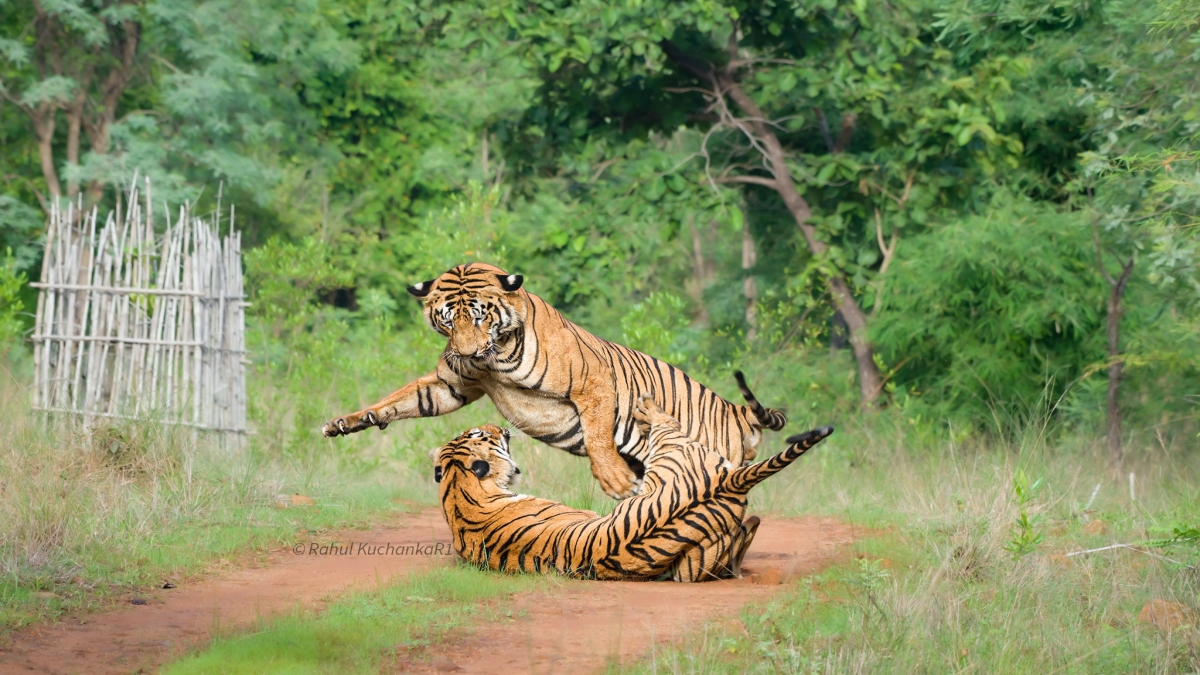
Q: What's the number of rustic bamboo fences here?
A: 1